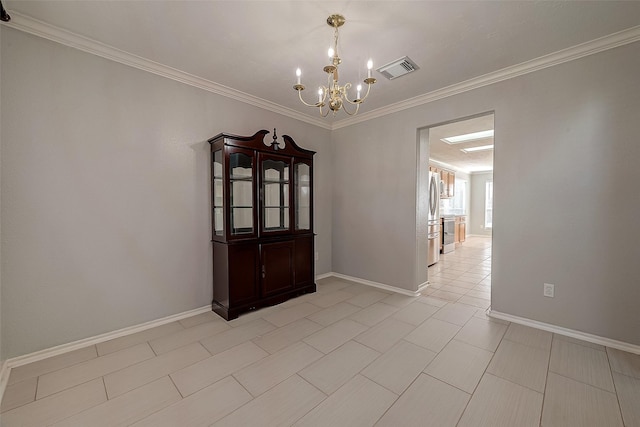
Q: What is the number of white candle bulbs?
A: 5